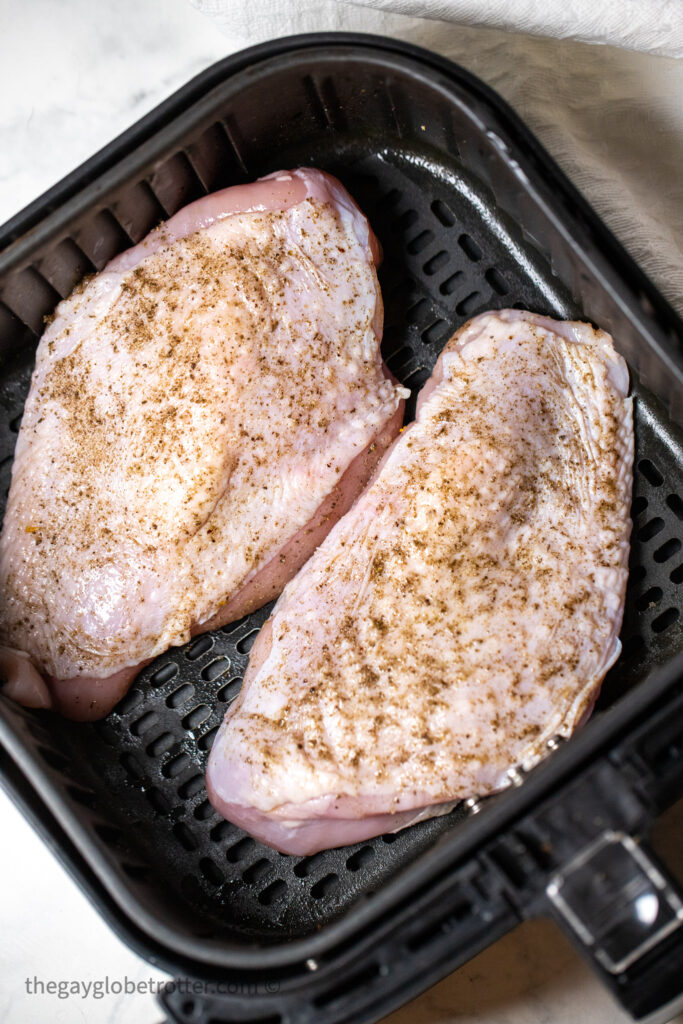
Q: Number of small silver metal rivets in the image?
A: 3